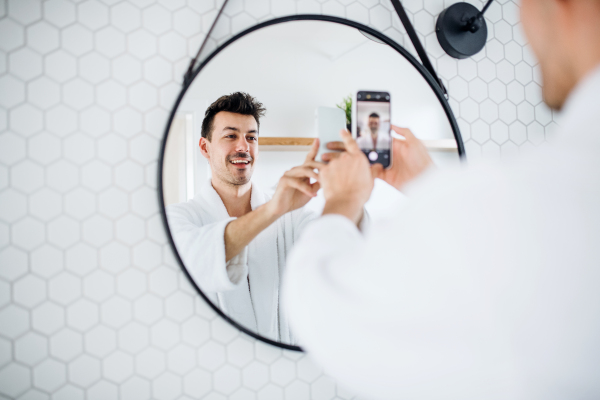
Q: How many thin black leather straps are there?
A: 2